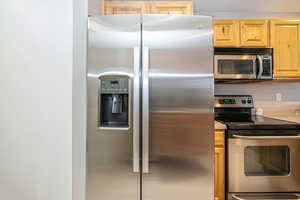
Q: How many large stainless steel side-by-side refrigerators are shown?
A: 1